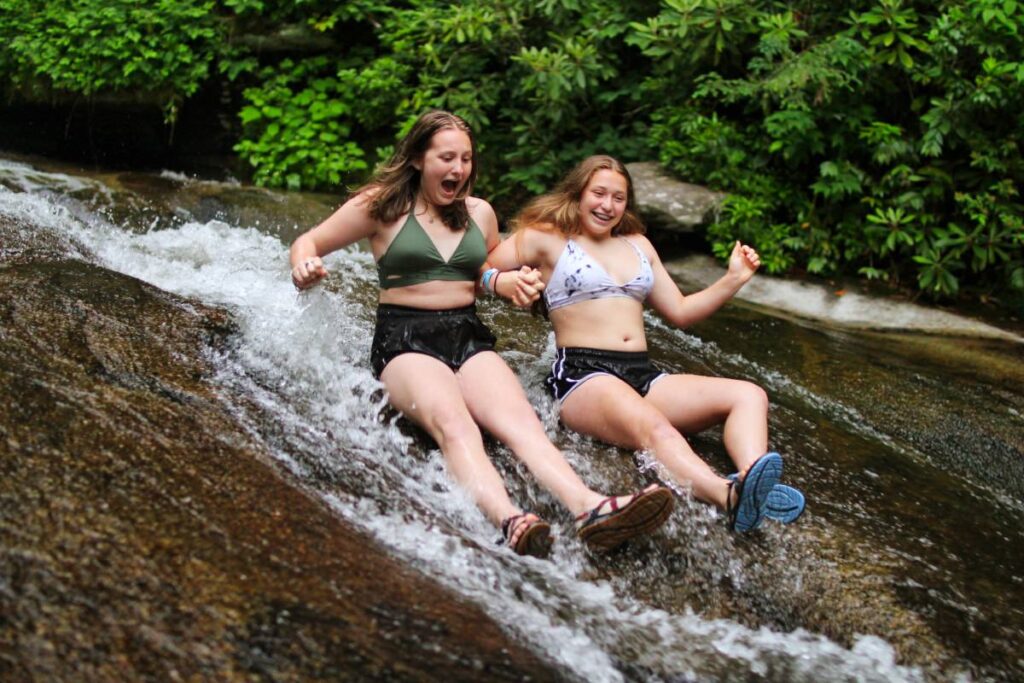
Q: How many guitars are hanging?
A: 0